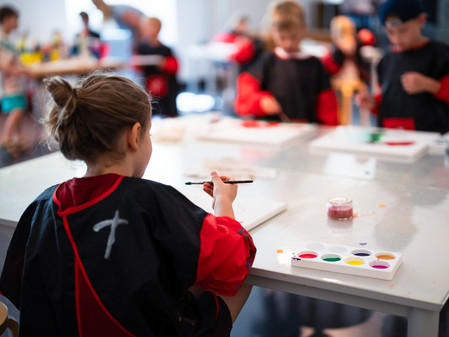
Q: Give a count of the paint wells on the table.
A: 8